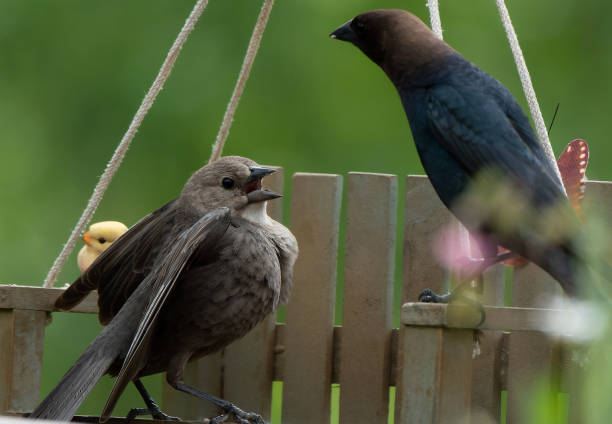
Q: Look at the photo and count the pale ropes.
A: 4